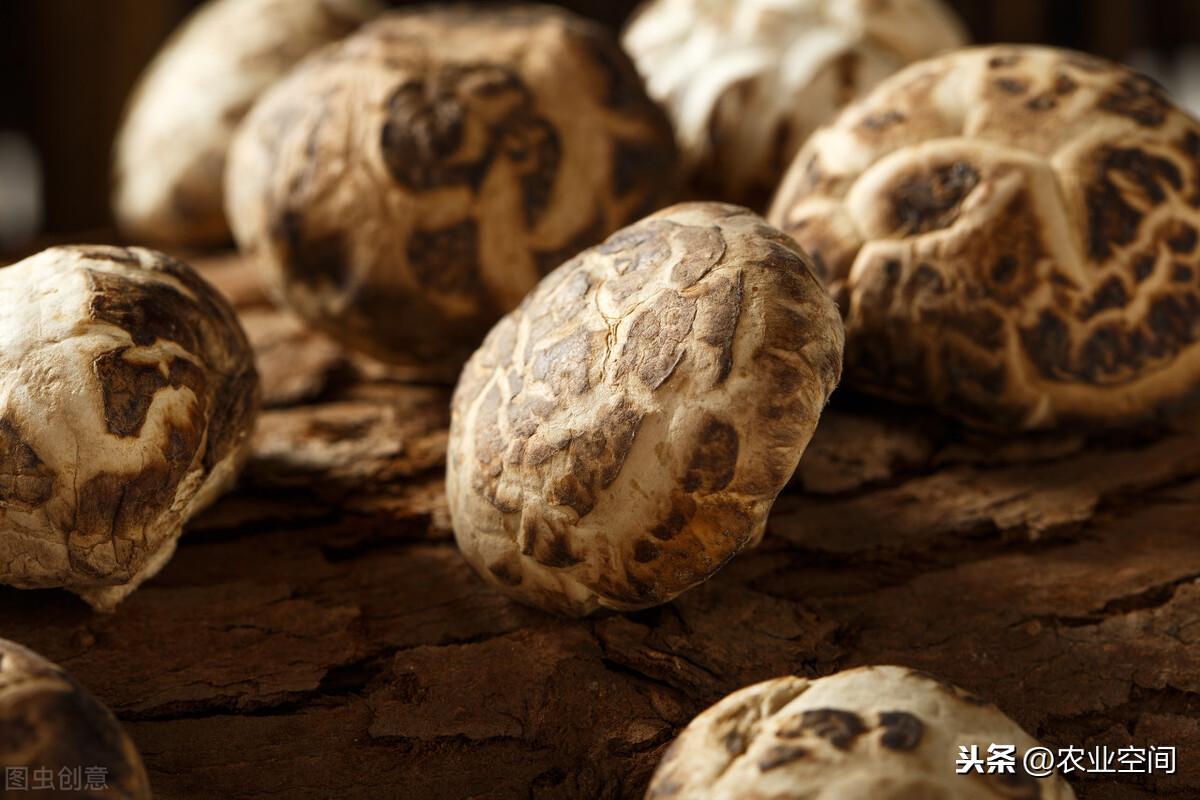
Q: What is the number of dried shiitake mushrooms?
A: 8